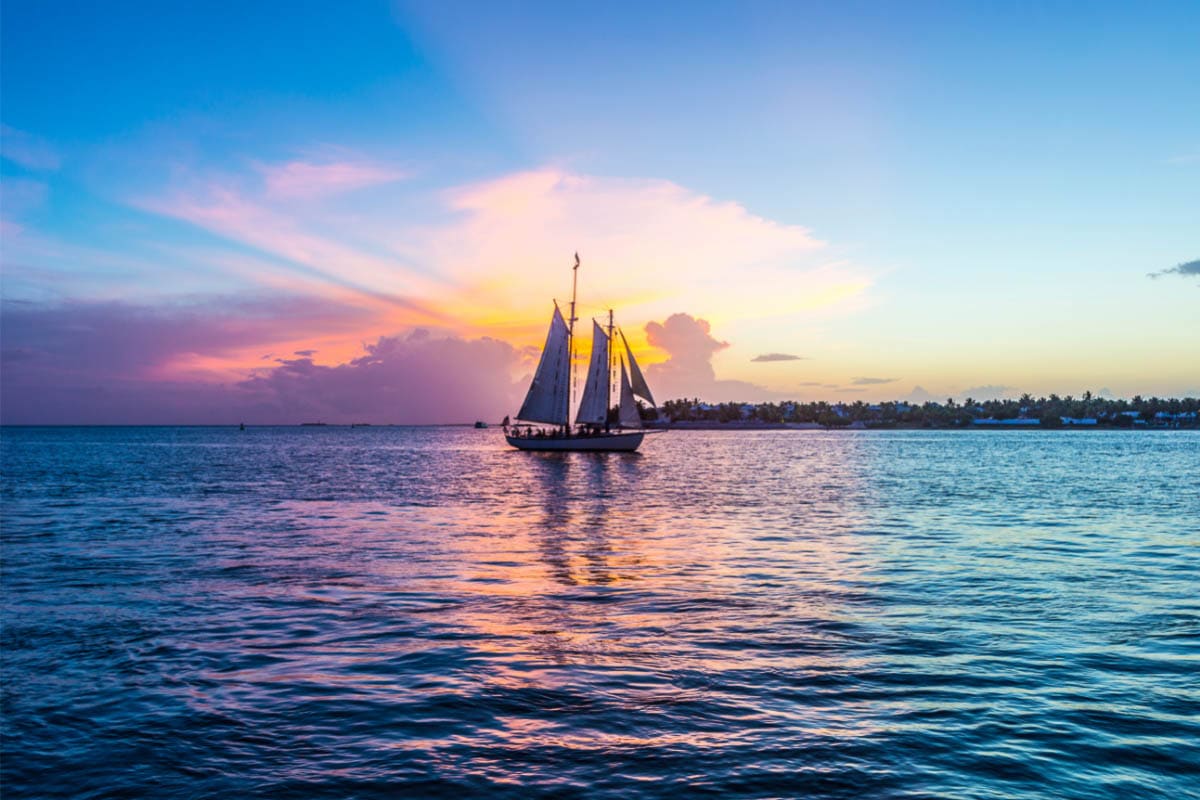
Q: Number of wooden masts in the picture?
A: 2